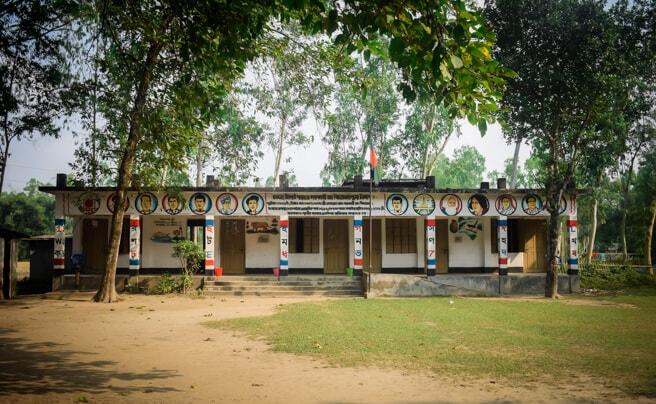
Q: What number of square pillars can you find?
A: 8